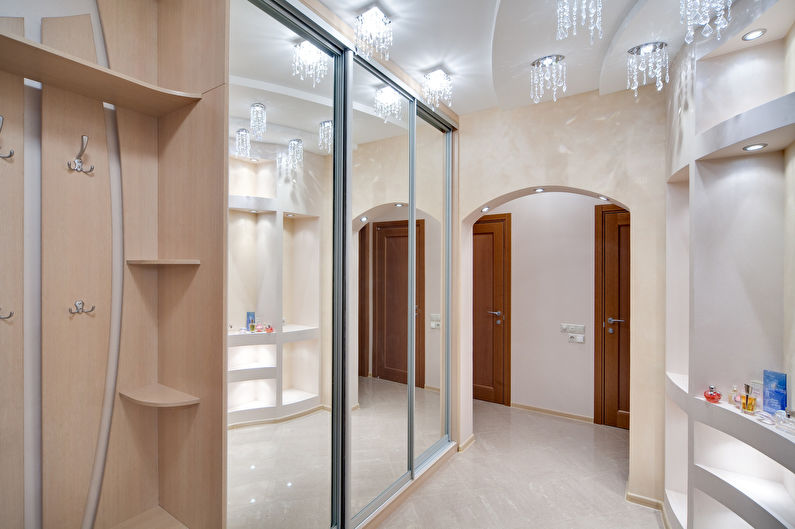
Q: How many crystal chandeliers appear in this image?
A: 6